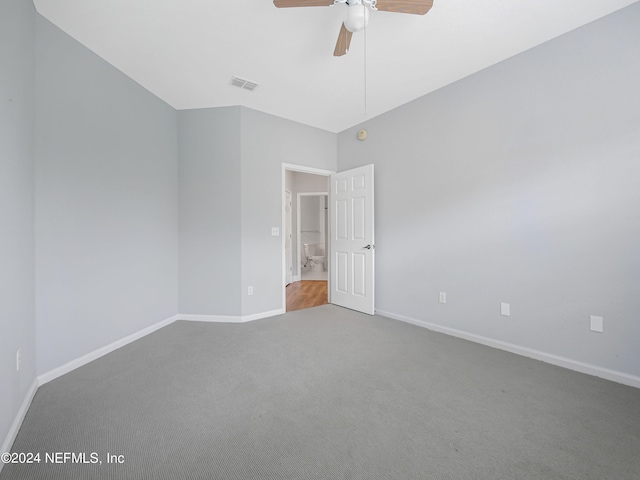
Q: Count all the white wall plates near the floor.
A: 5